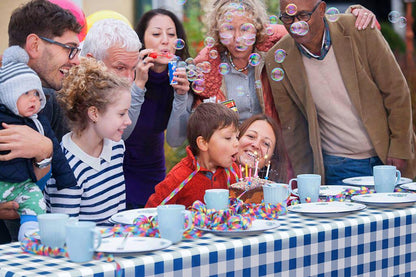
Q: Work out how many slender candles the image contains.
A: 6